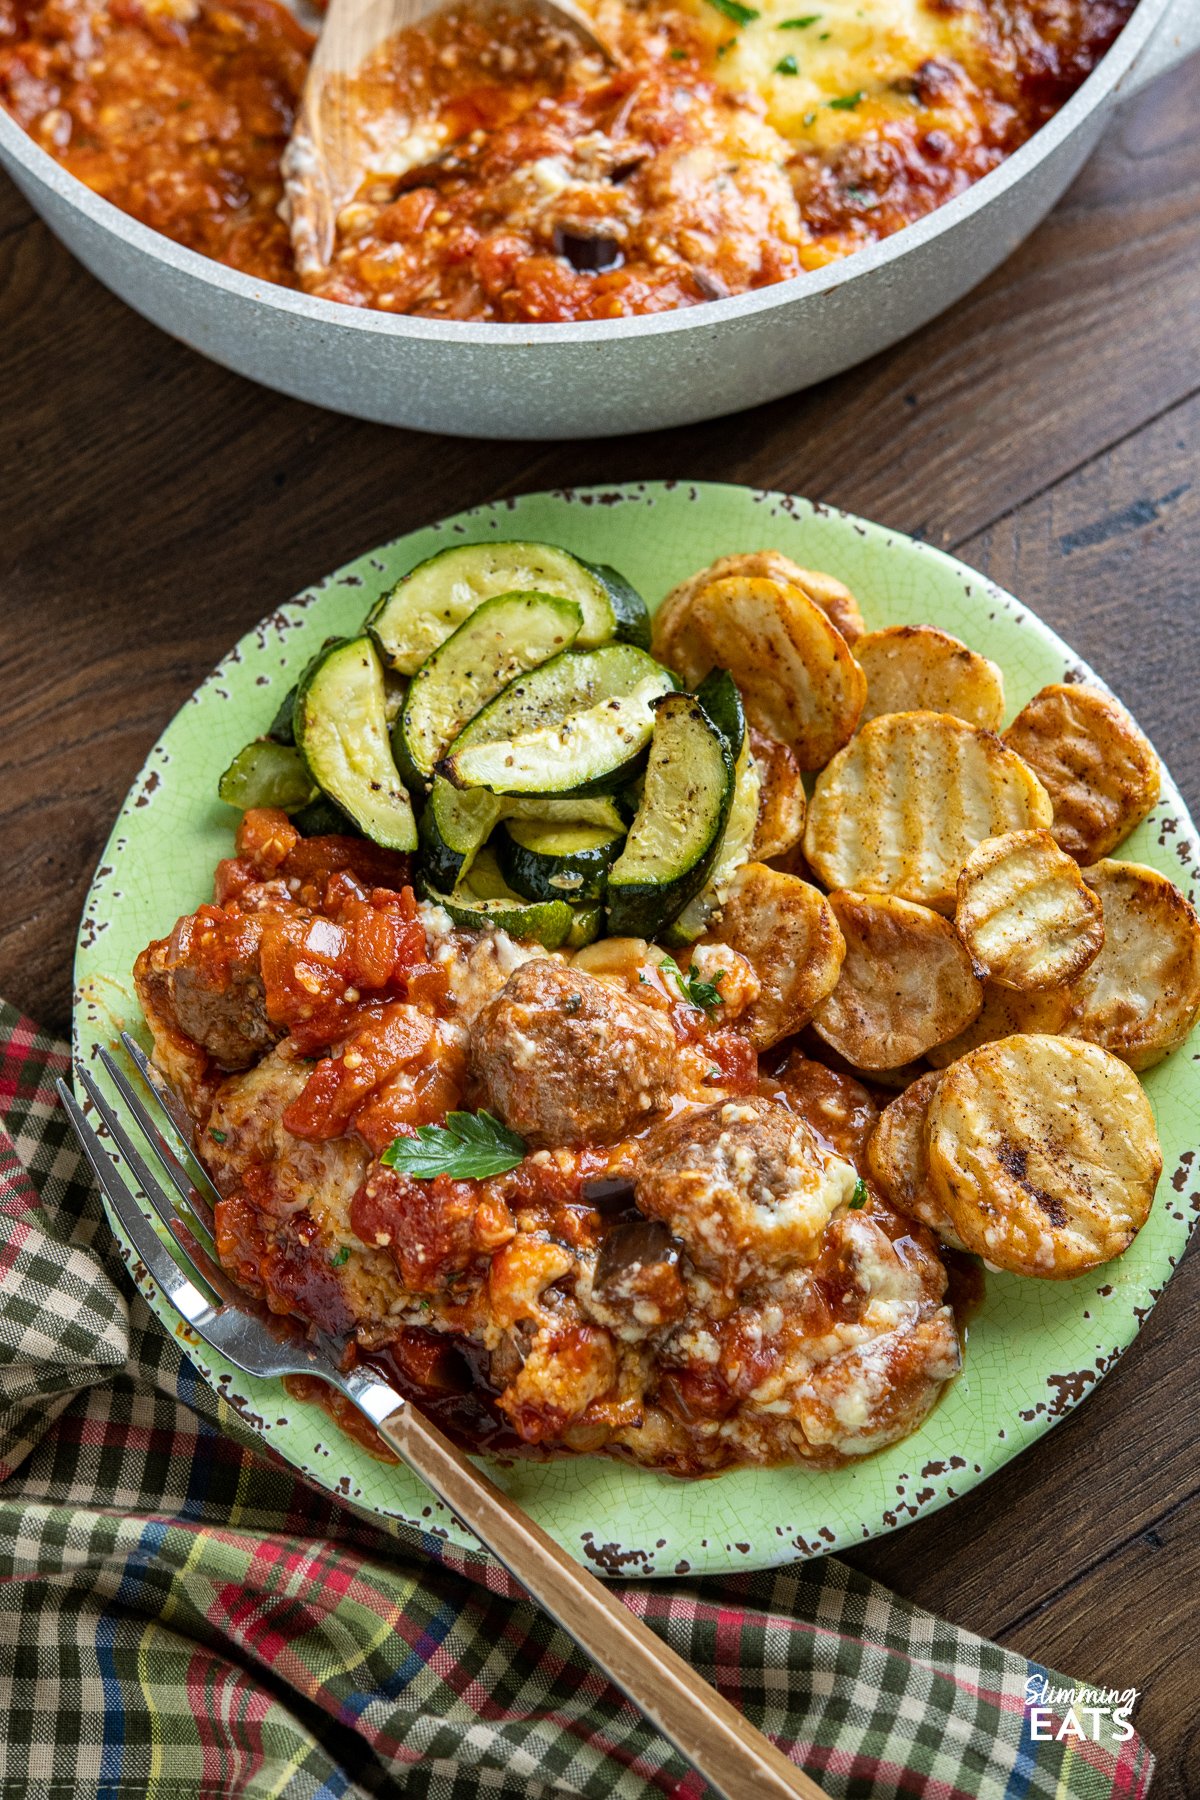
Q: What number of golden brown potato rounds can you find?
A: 13